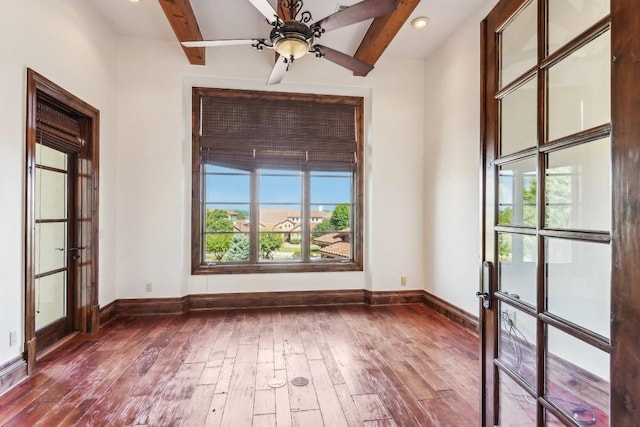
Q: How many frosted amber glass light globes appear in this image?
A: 1